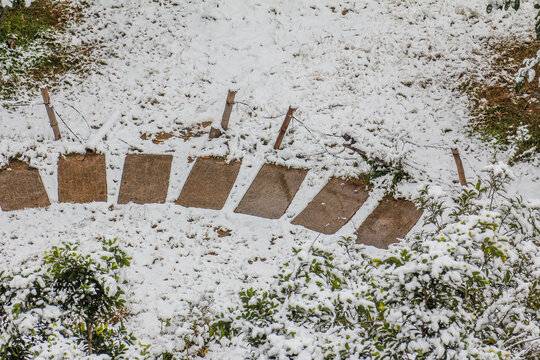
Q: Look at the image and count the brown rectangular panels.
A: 7